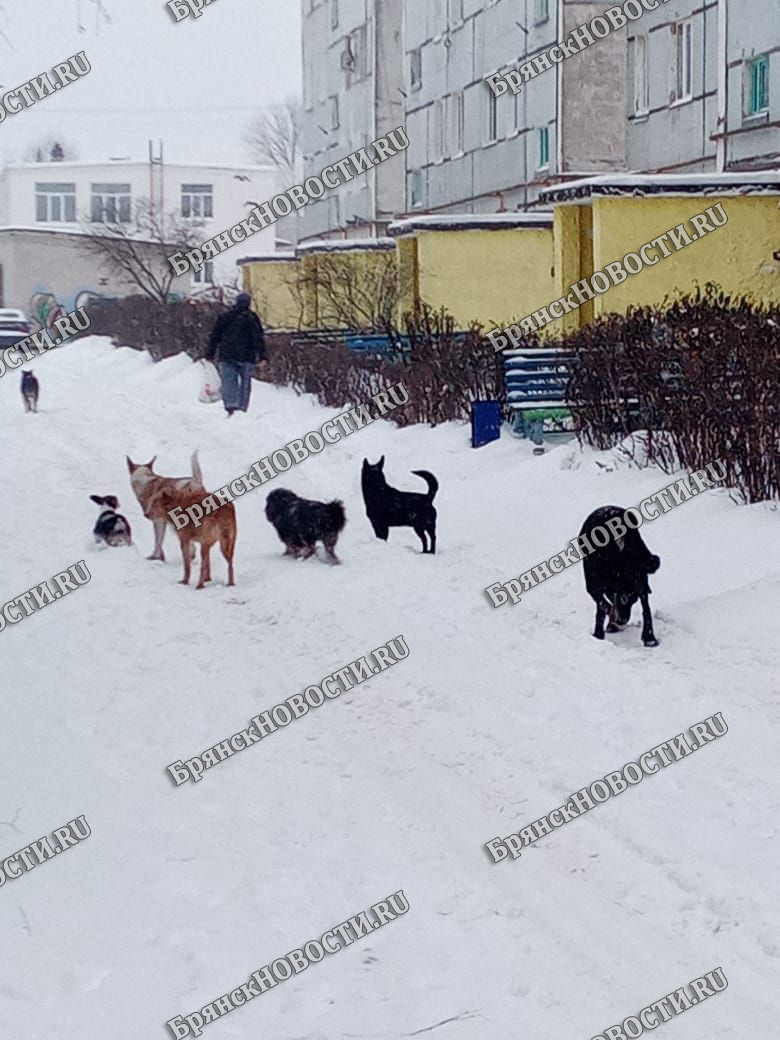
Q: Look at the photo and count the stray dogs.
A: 7